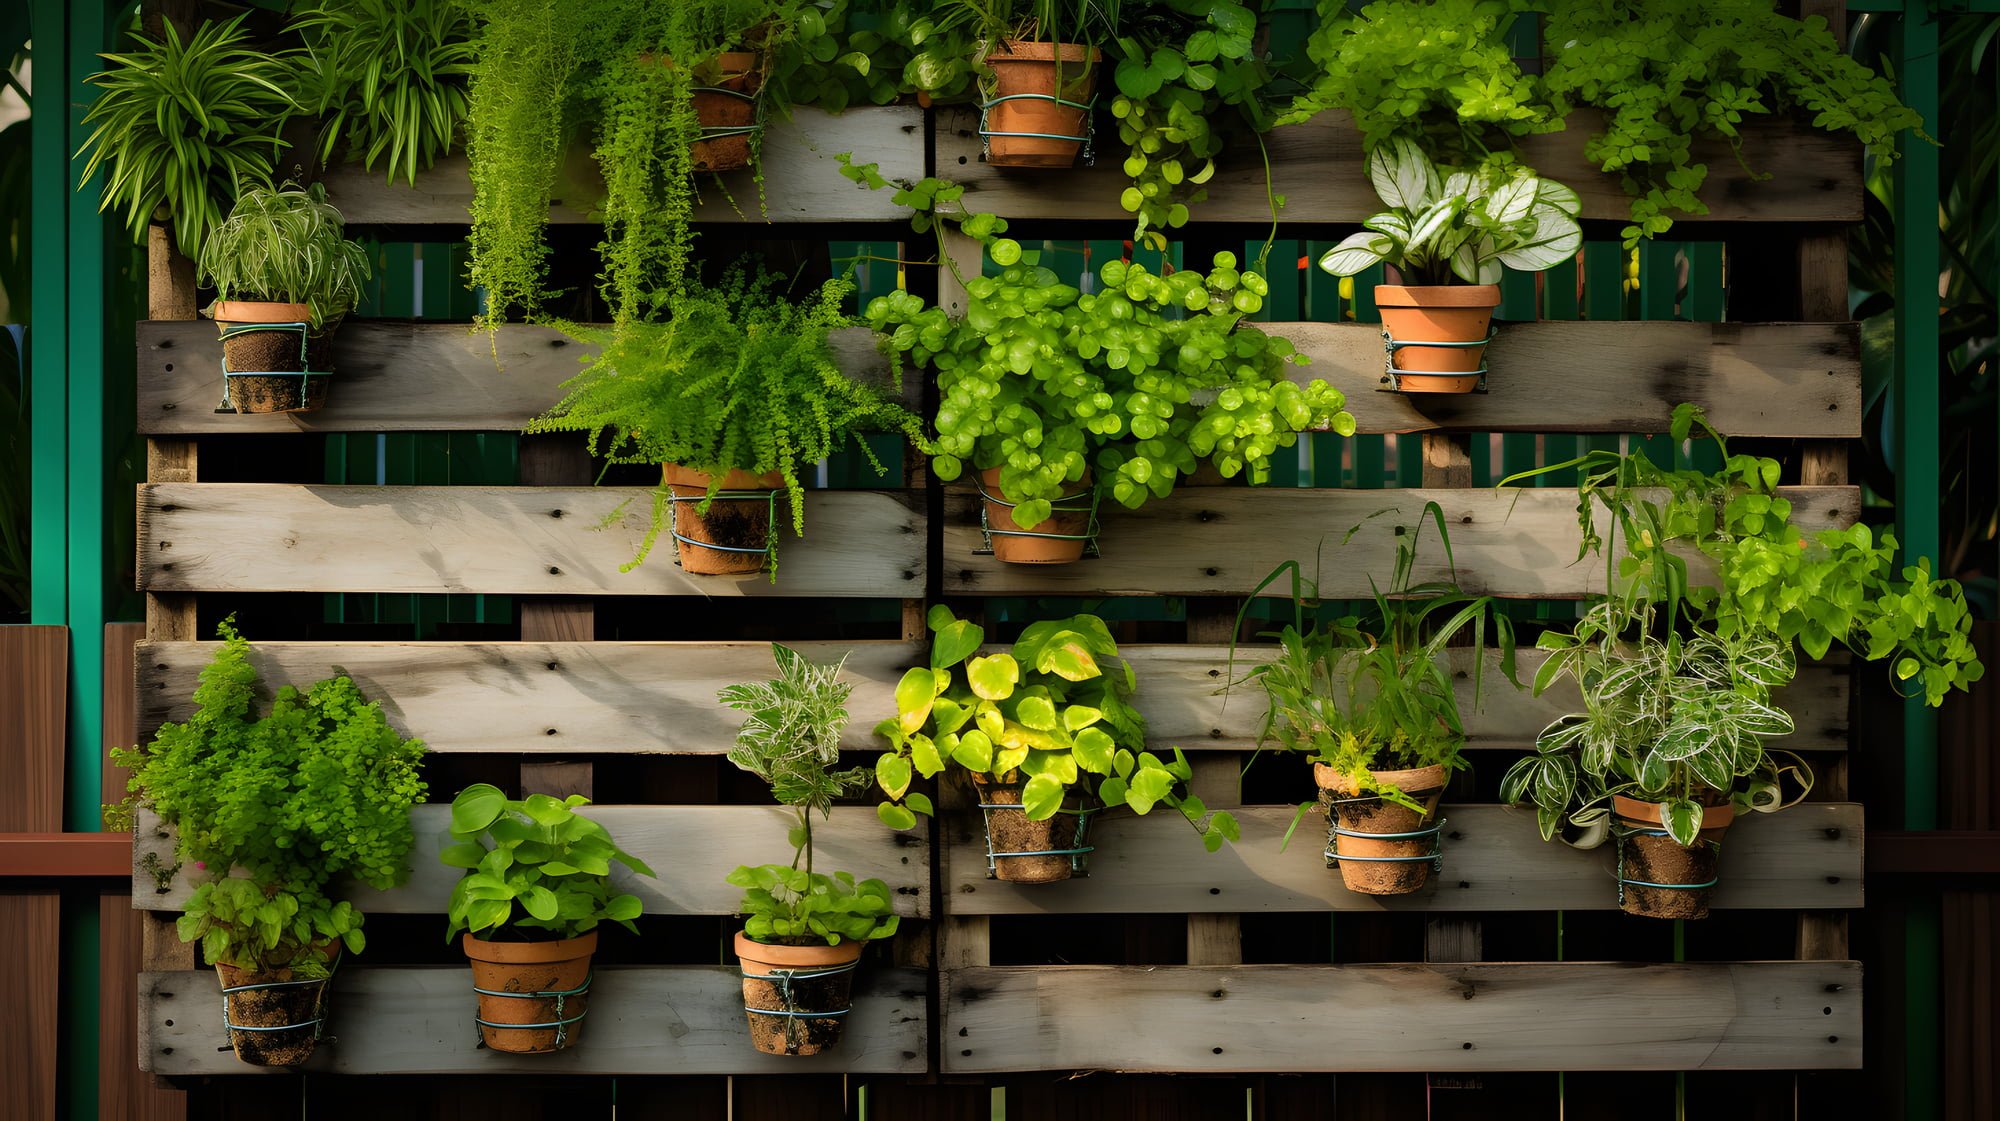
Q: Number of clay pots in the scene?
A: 12